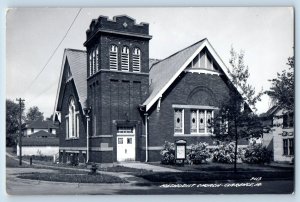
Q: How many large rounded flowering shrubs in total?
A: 4